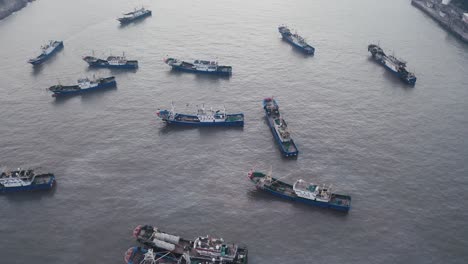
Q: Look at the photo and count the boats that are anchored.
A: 13